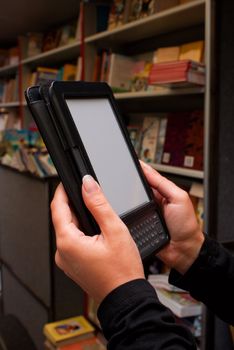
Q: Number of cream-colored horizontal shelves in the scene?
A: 3